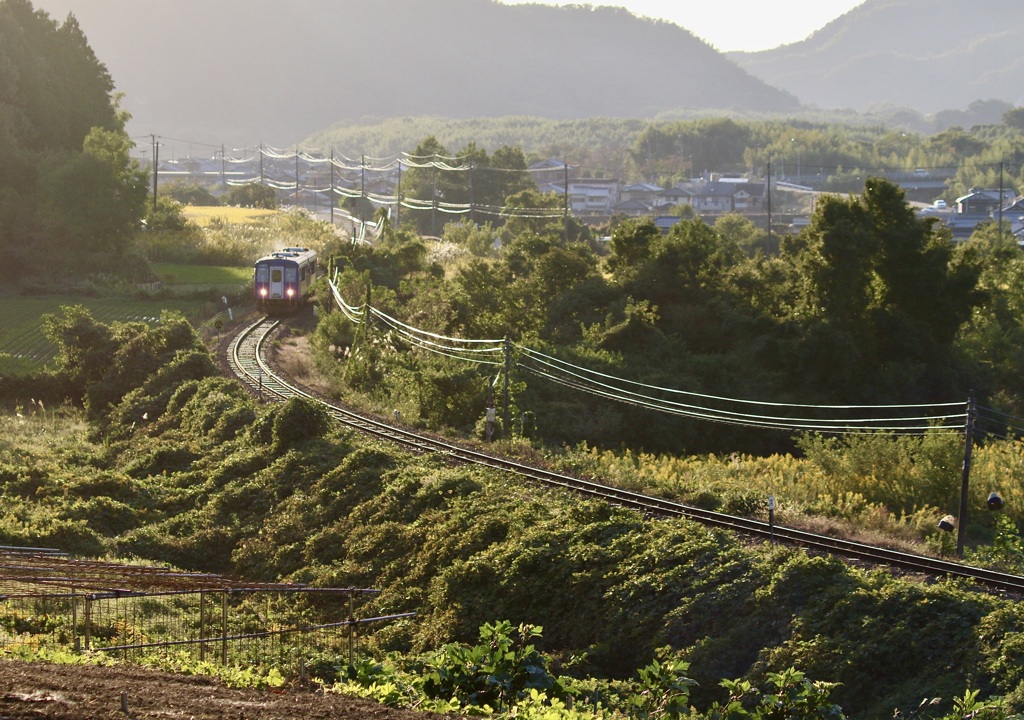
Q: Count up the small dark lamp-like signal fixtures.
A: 2